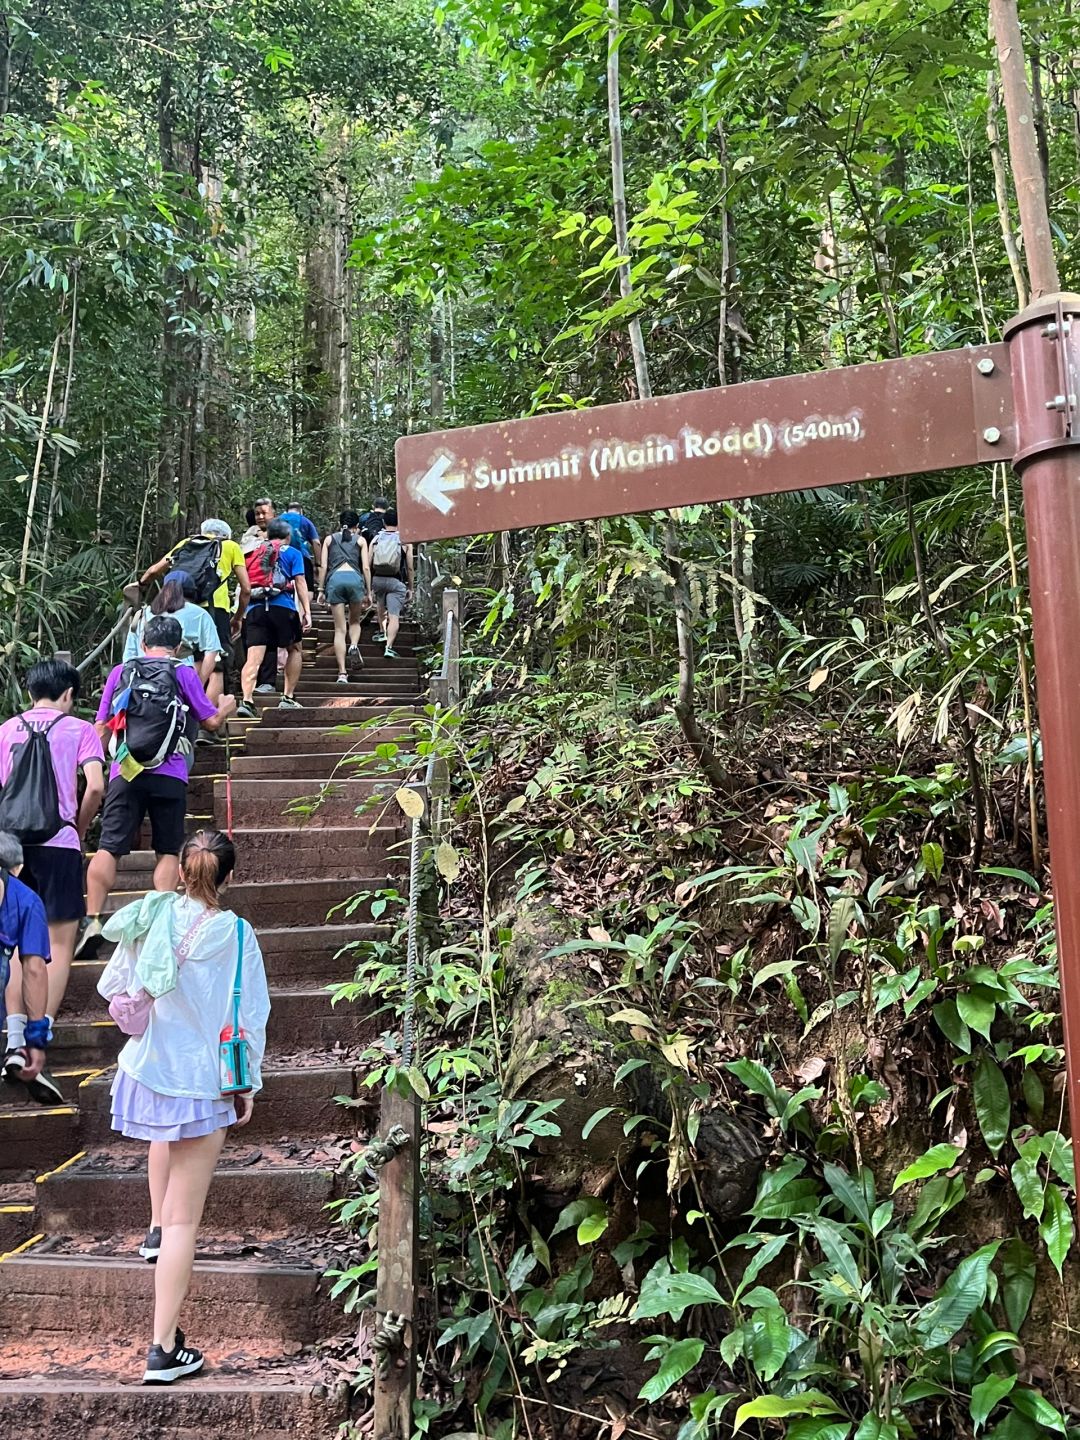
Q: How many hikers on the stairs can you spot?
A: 13